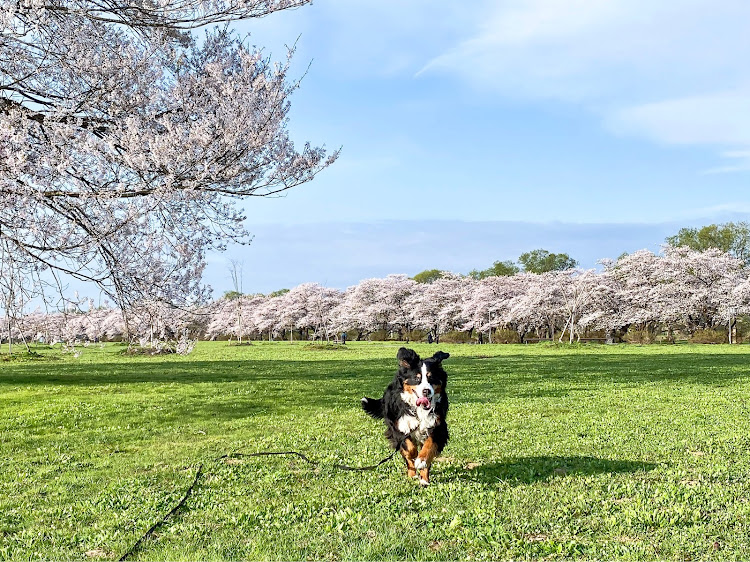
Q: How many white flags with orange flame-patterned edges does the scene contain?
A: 0